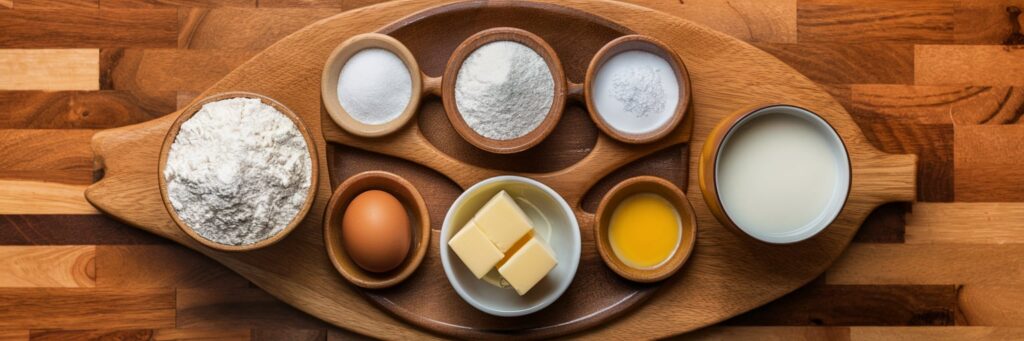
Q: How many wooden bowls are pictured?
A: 6